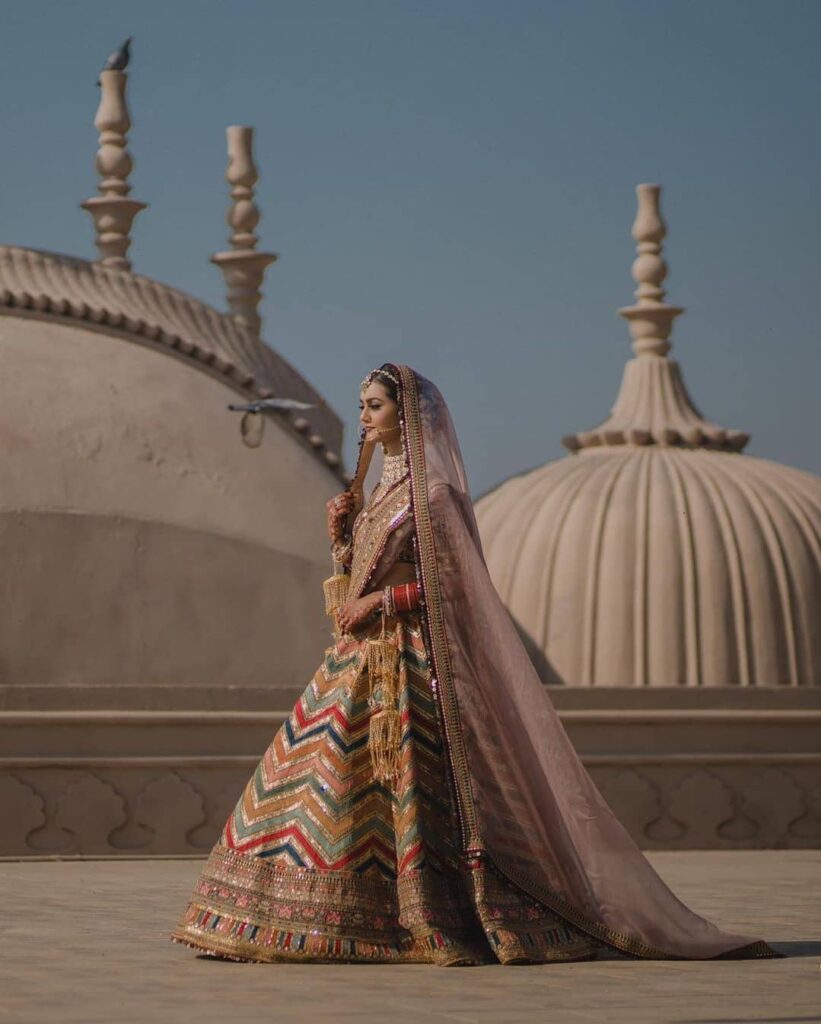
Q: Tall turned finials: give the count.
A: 3